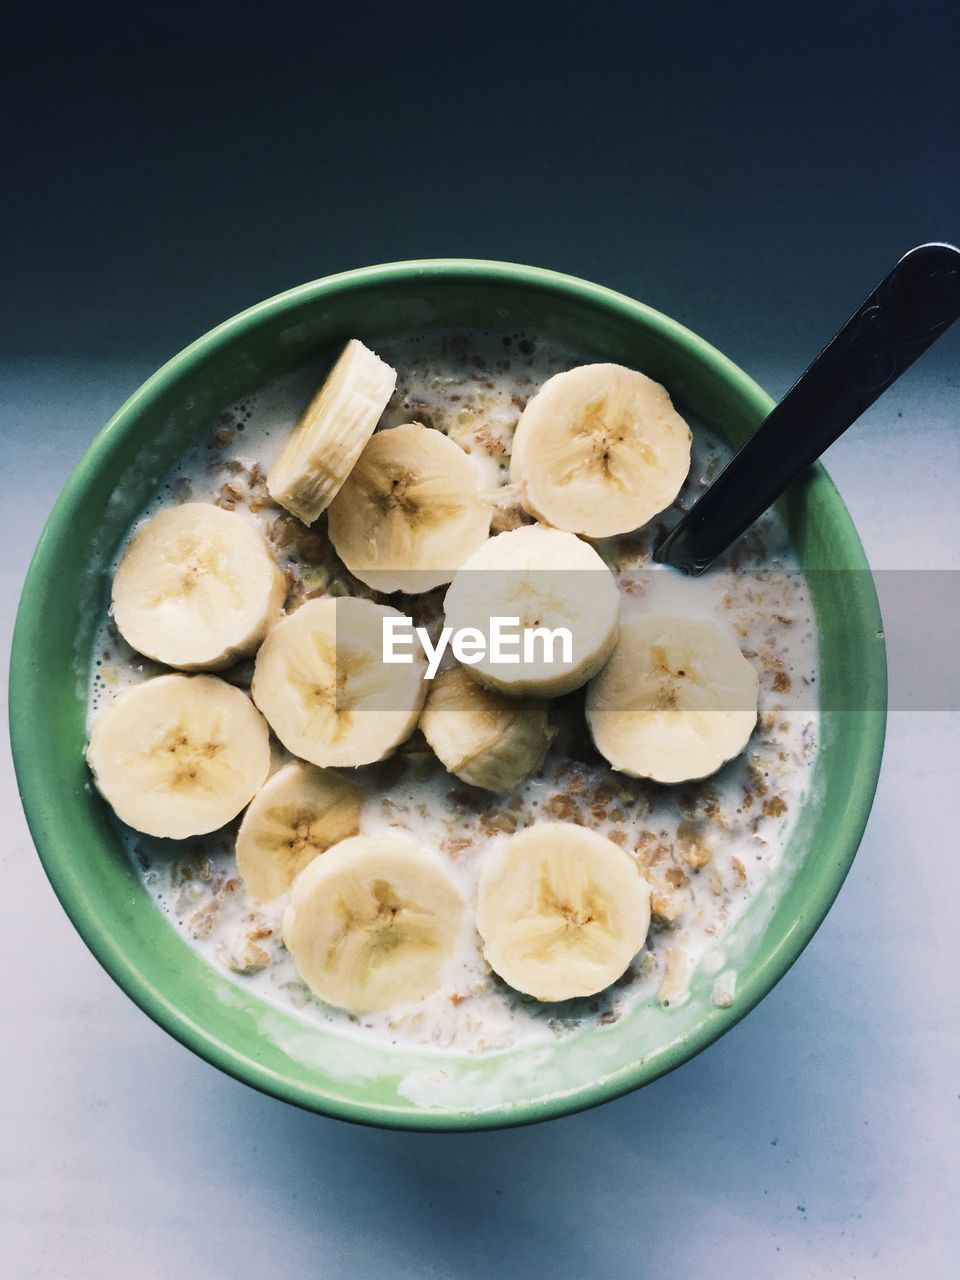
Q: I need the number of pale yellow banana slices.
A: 12